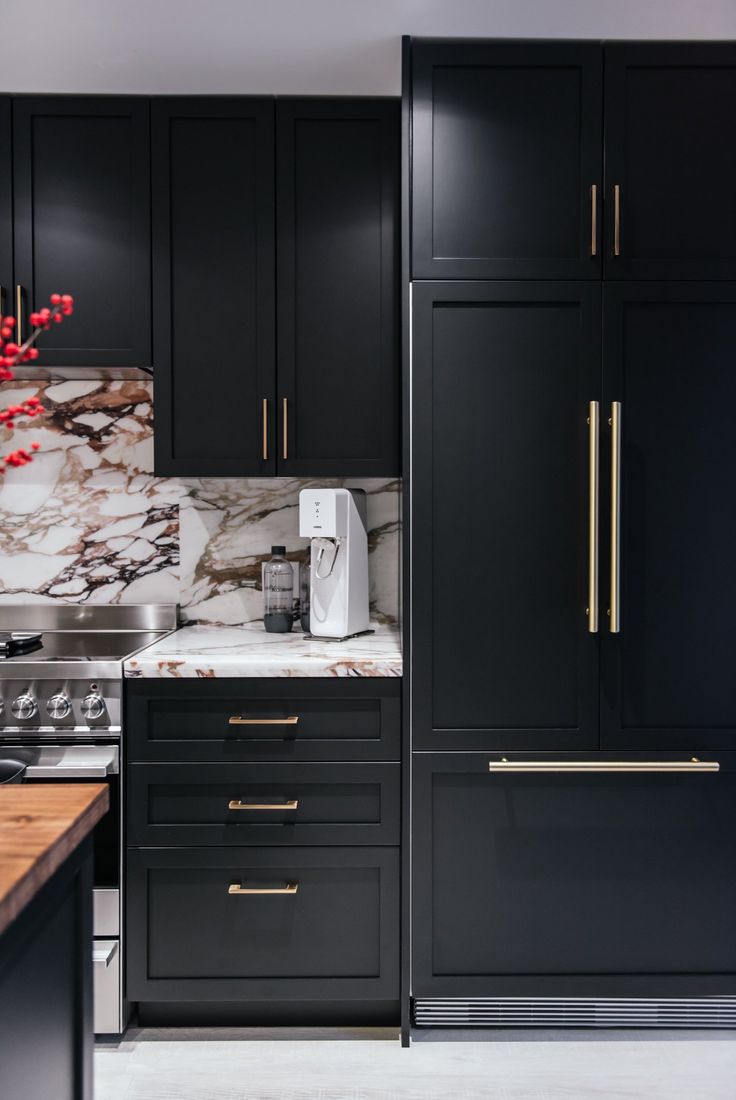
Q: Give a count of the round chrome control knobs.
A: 3